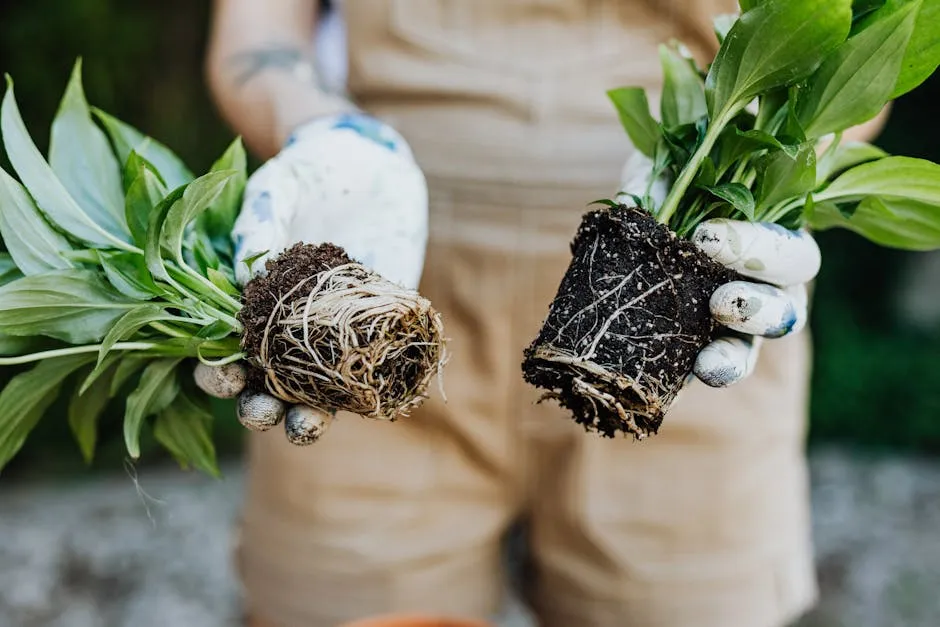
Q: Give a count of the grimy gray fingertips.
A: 3